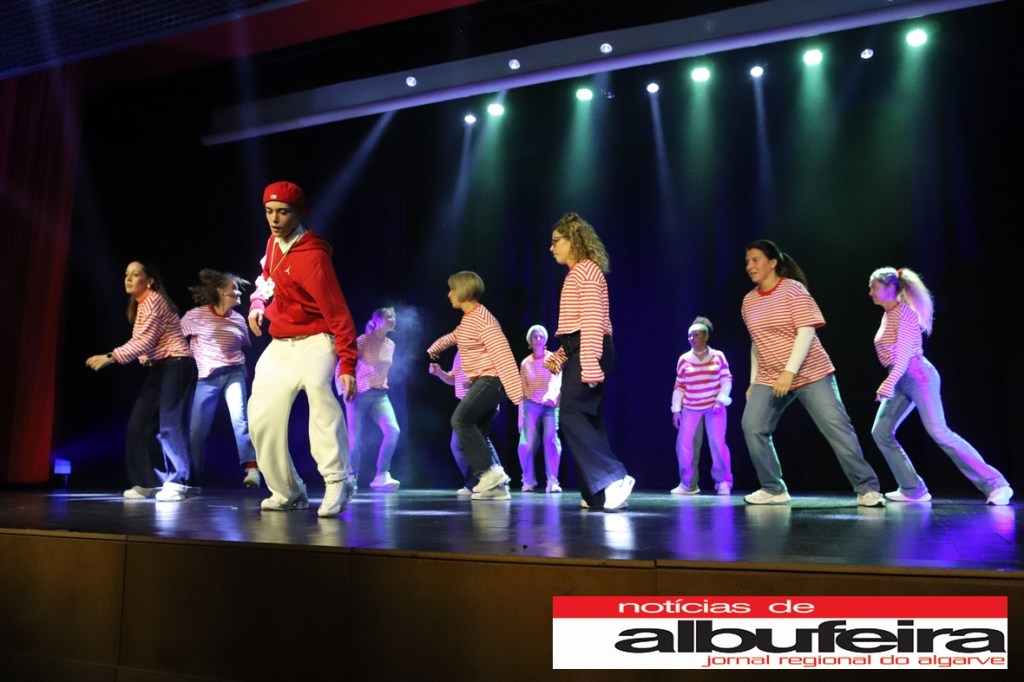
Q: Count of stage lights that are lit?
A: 12